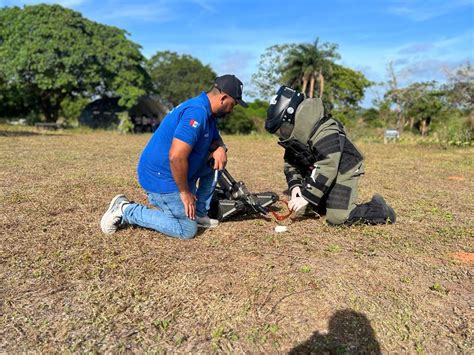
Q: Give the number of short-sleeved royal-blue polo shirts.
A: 1